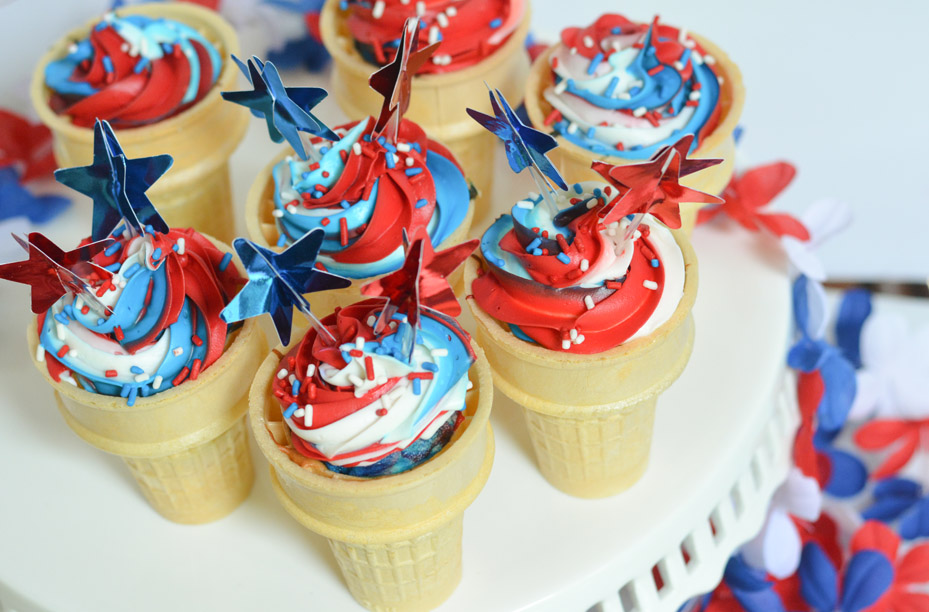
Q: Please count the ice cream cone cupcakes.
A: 7